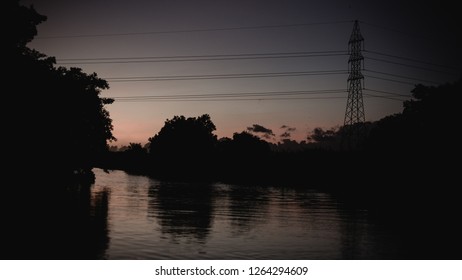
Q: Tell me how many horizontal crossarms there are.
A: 3